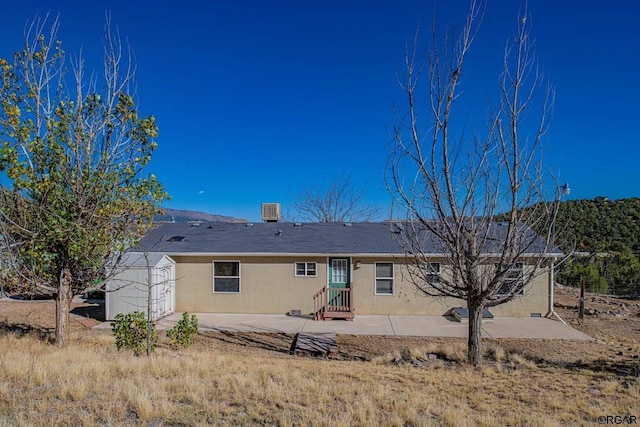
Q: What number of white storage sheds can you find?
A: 1